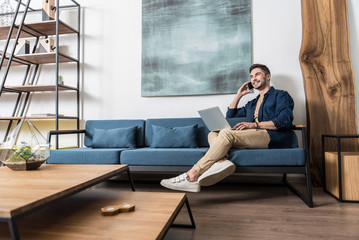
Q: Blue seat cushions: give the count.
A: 3